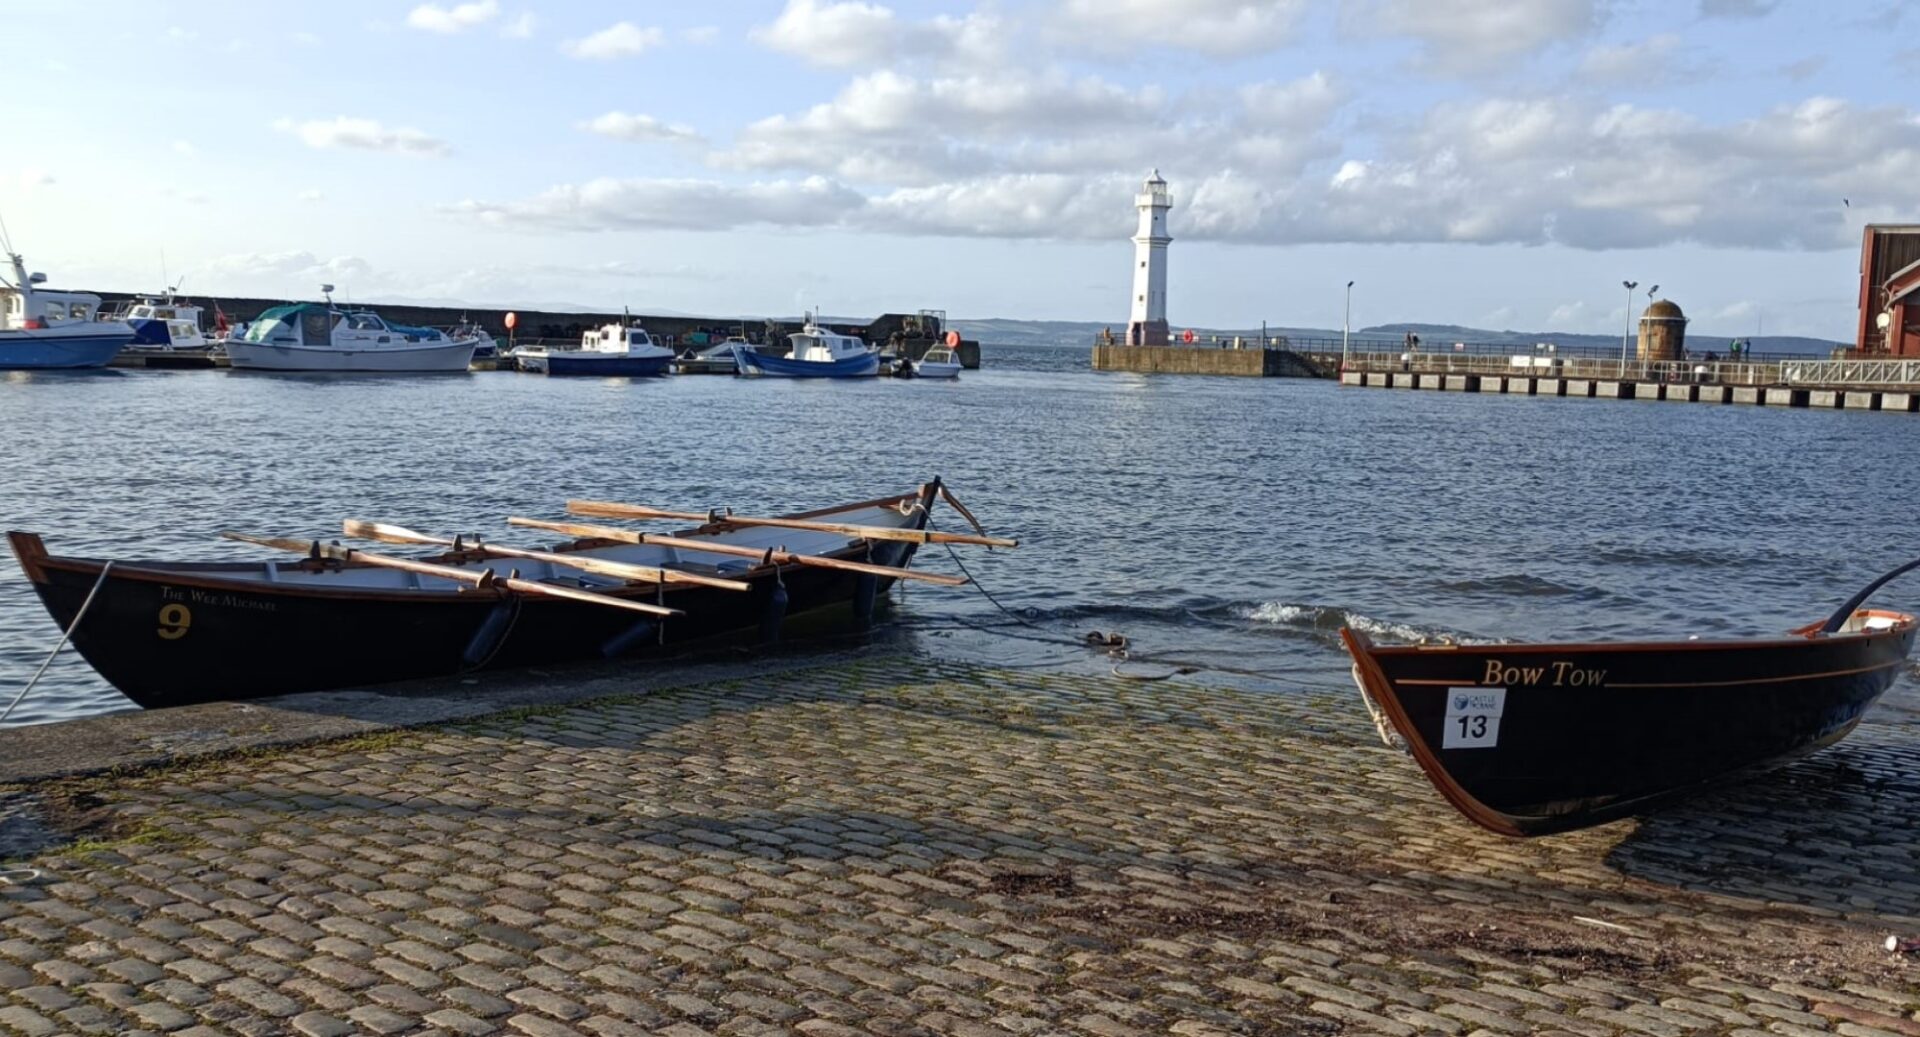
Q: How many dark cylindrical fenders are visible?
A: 4